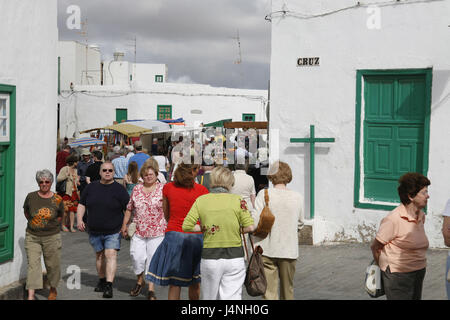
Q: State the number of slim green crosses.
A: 1